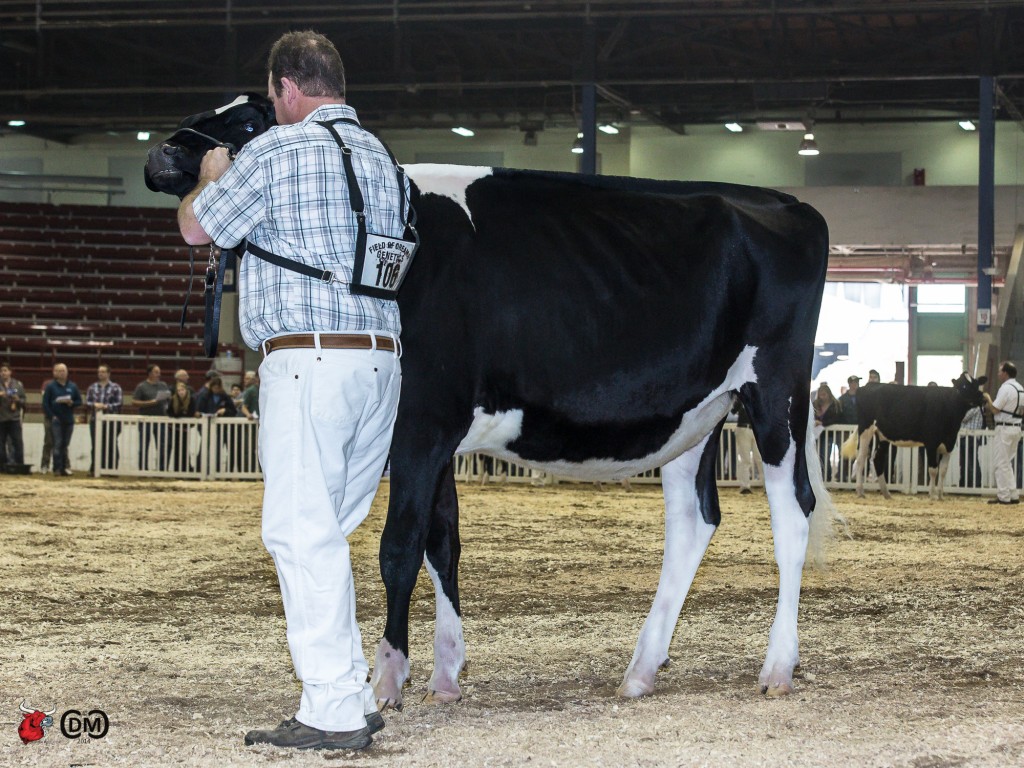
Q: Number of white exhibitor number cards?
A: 1